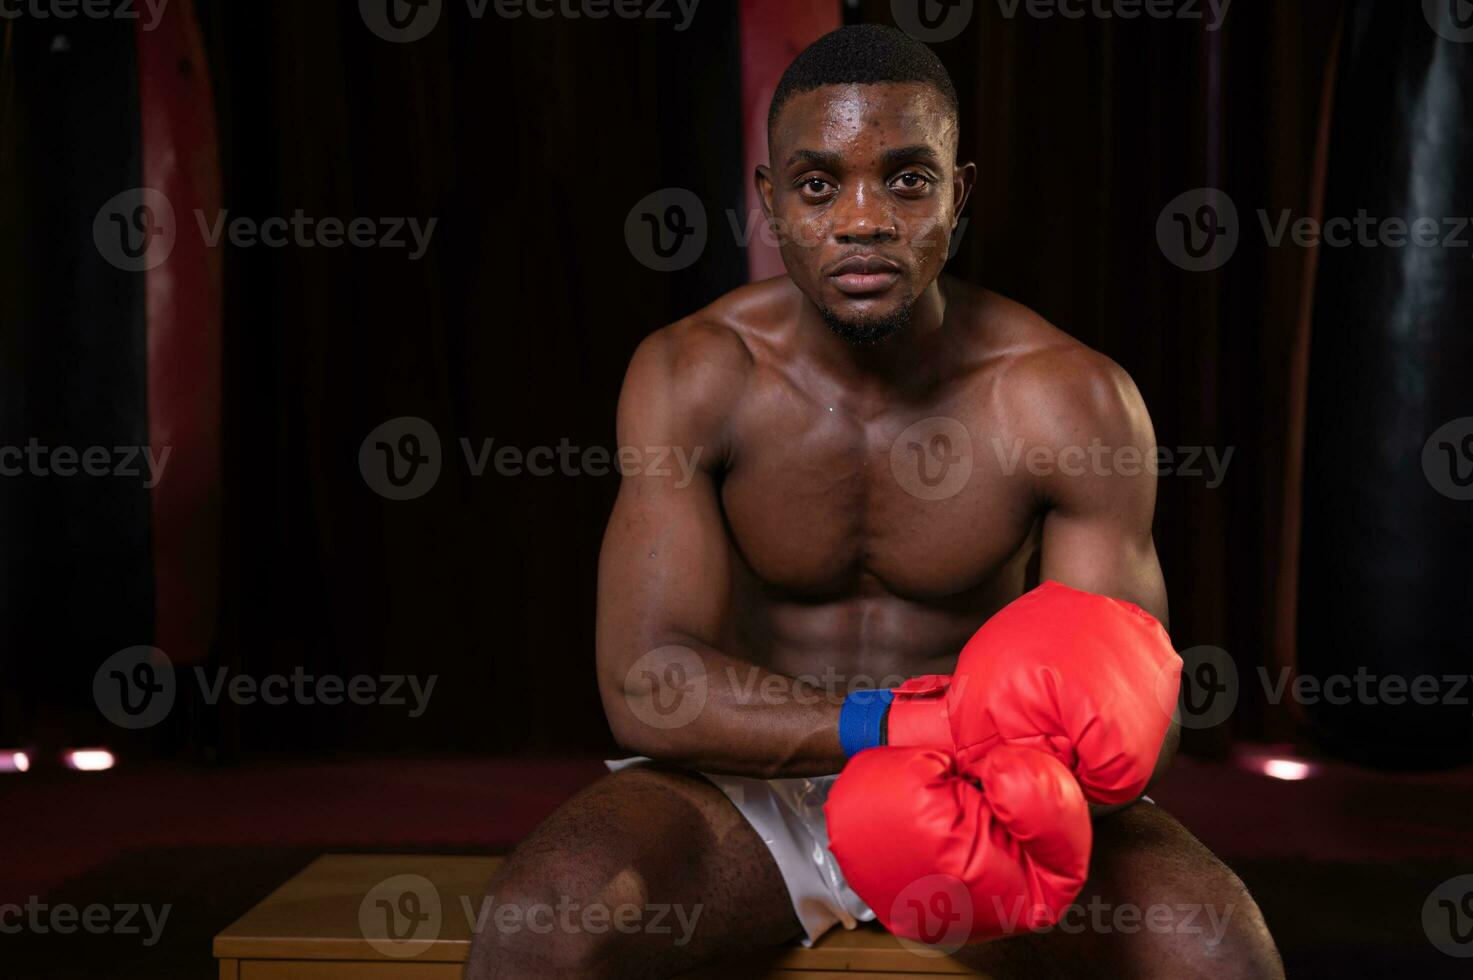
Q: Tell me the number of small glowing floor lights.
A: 3